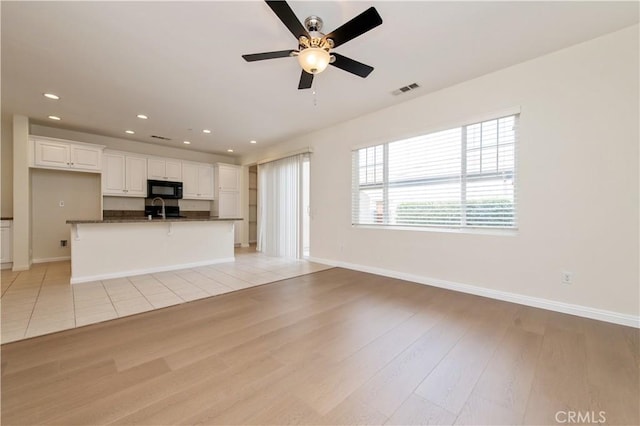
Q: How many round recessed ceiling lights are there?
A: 8